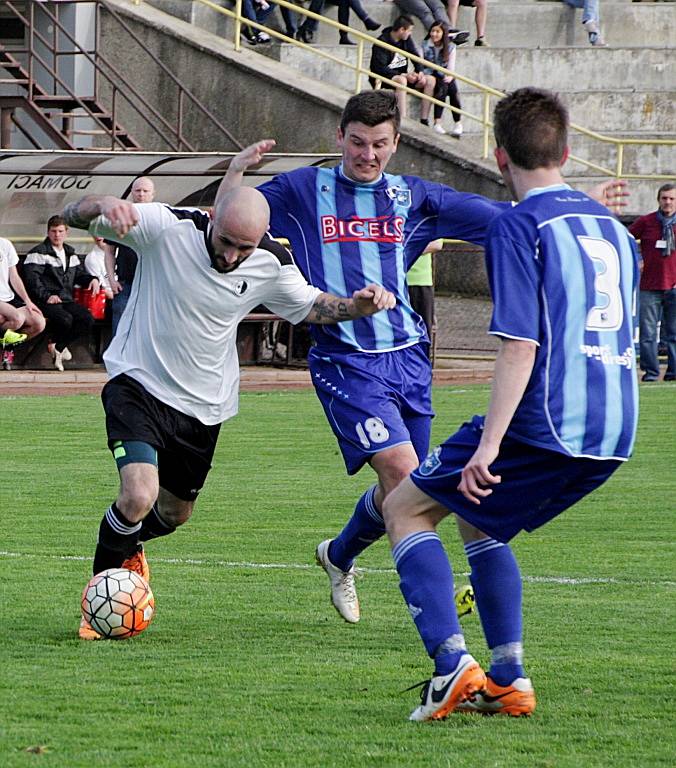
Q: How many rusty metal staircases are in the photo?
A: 1